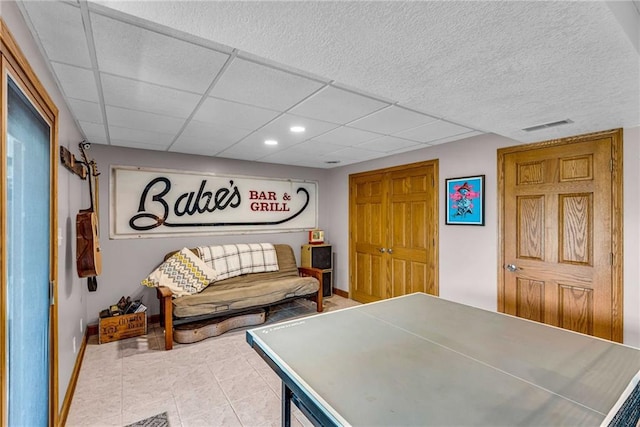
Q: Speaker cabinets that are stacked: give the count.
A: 2